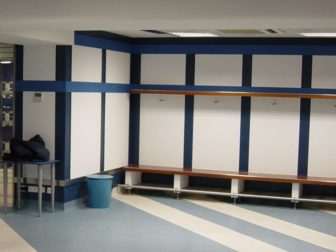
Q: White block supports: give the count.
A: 4